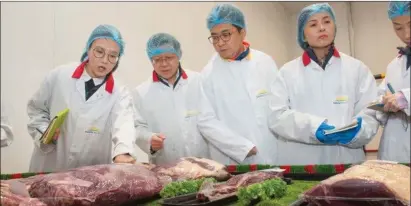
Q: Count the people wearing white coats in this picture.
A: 5